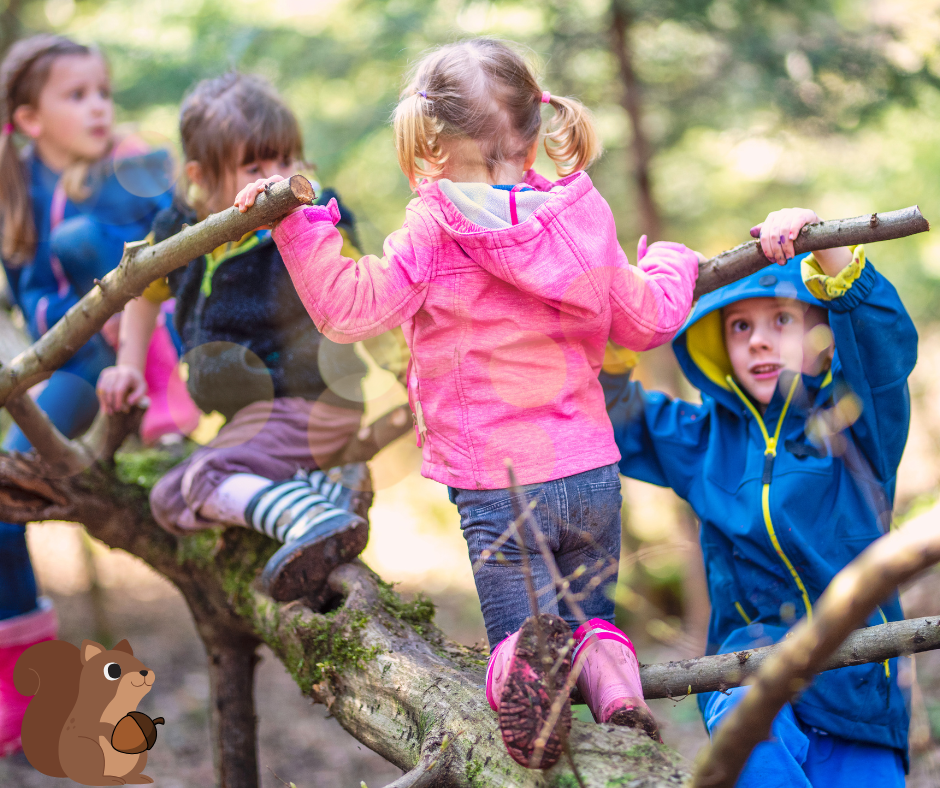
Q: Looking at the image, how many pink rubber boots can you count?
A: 4